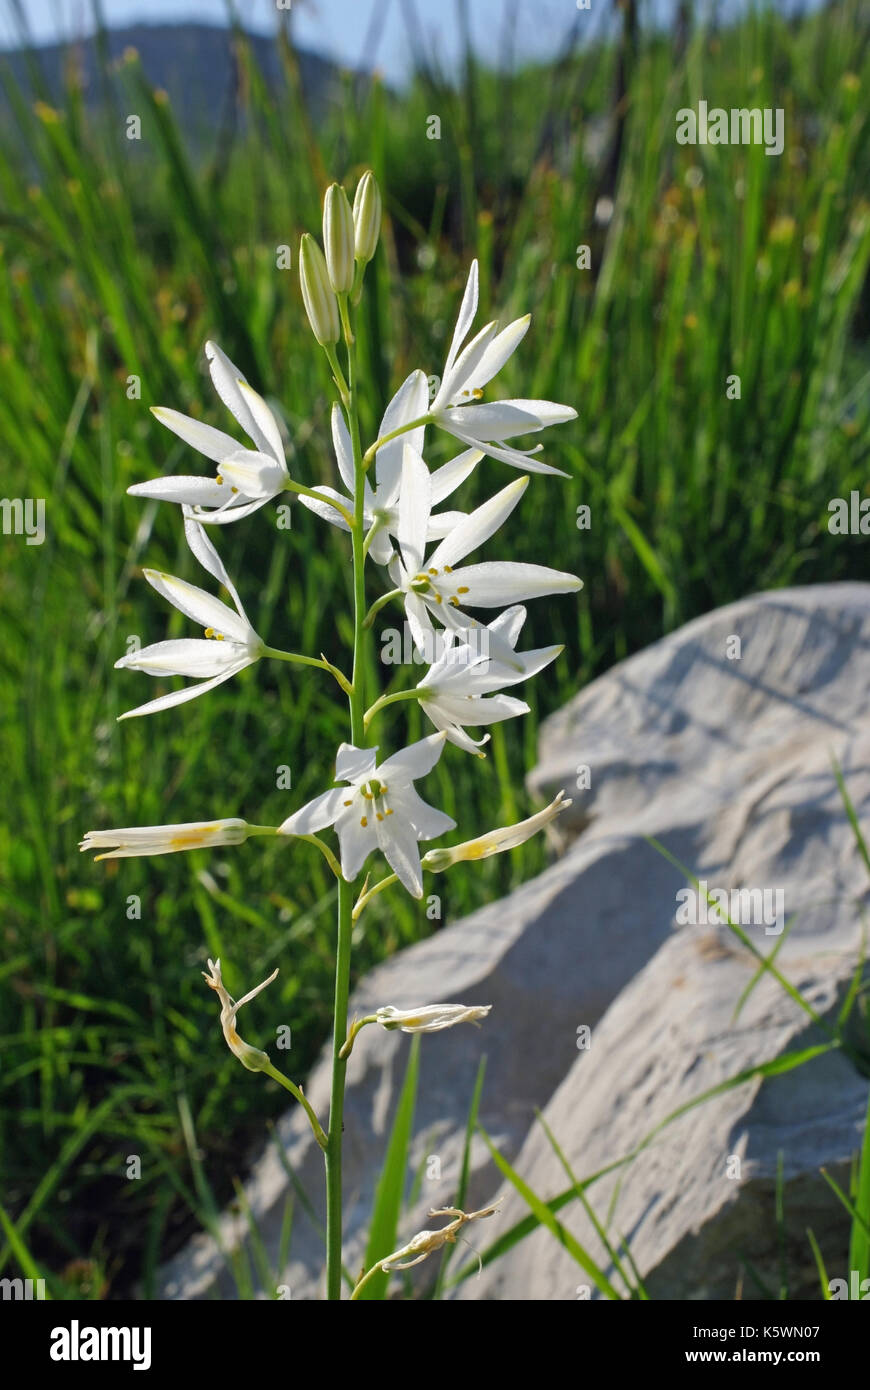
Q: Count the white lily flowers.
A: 7